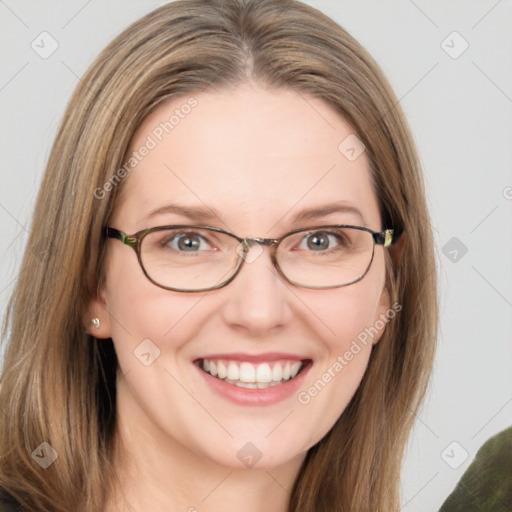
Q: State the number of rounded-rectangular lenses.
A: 2